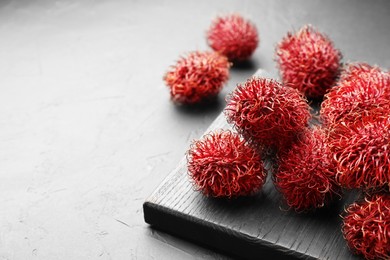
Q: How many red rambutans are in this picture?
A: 10